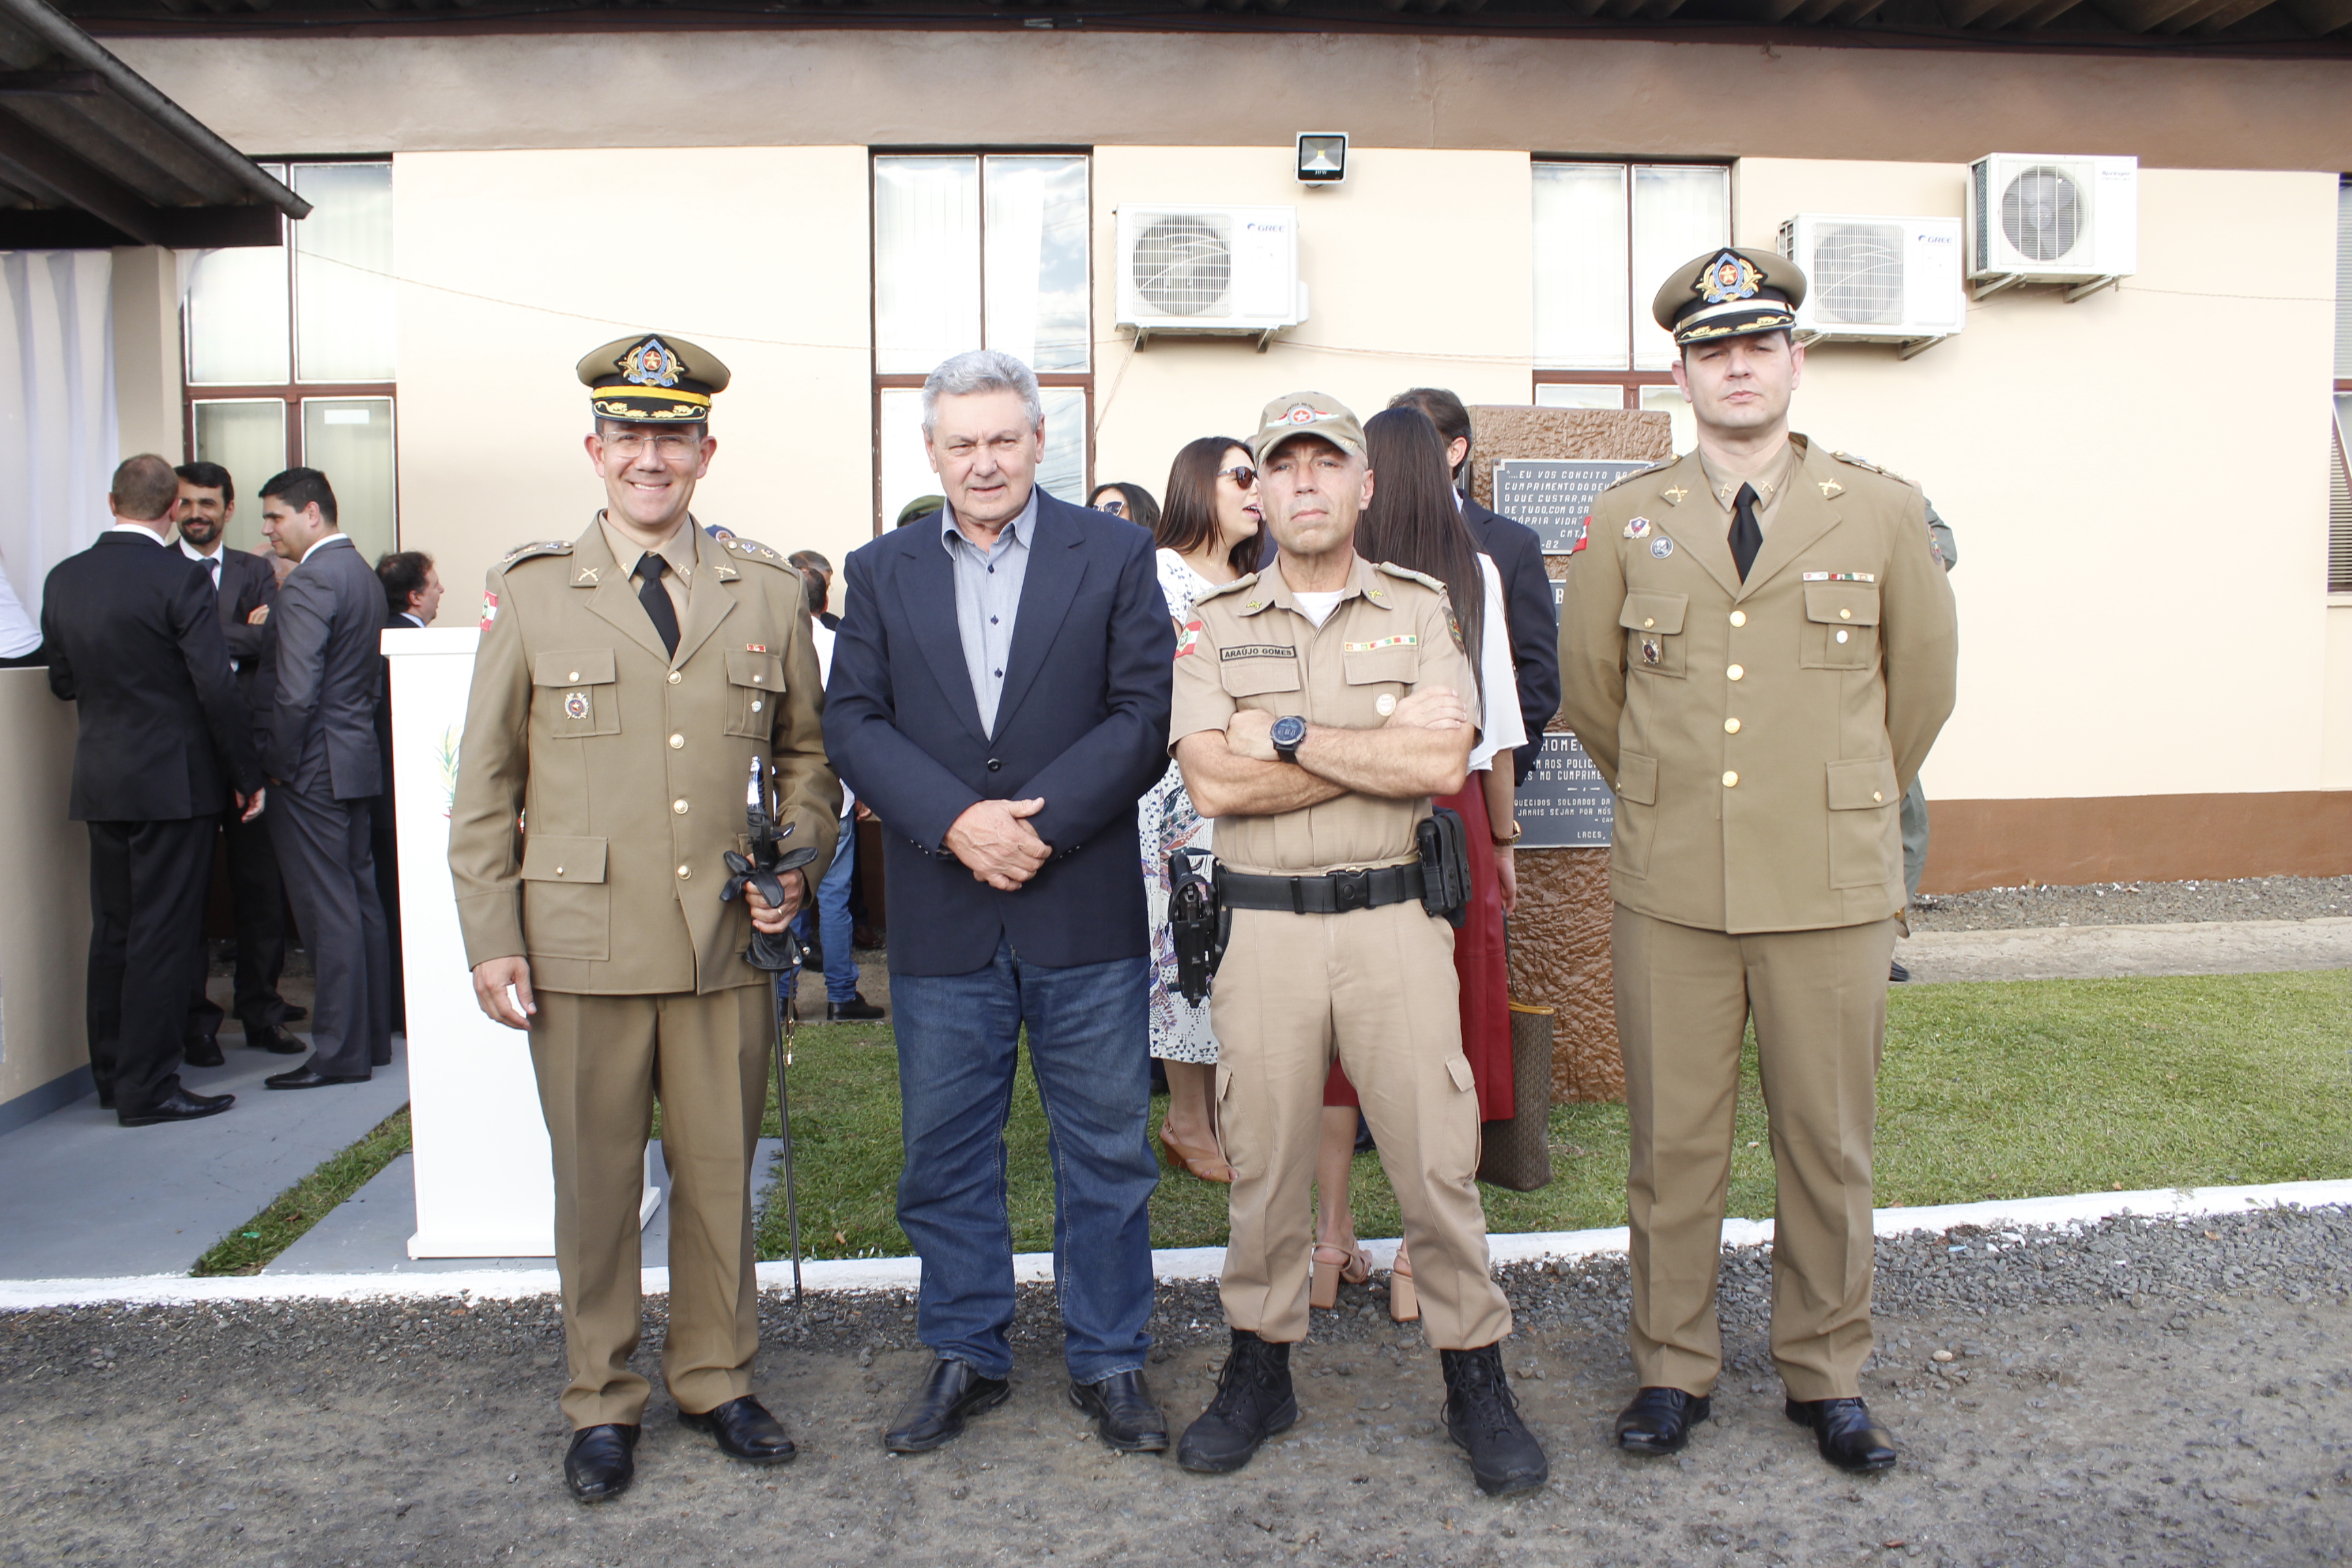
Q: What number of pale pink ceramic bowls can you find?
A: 0